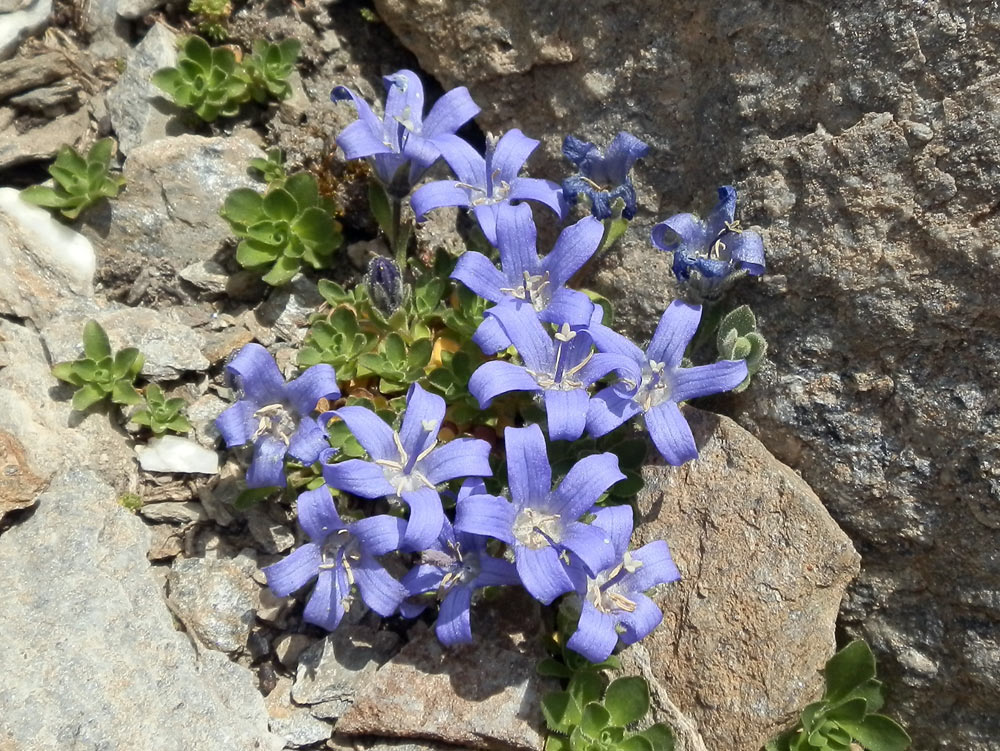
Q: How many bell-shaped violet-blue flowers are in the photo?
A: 13